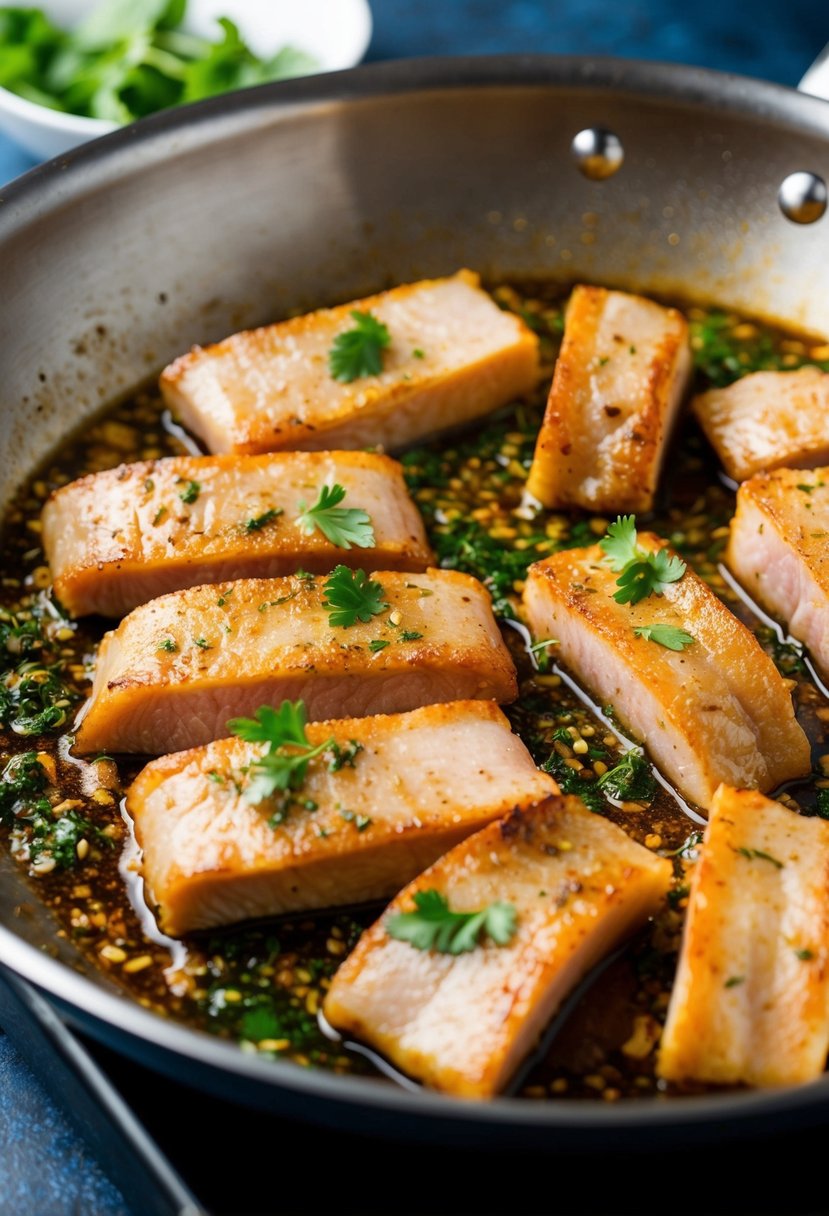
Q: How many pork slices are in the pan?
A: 10